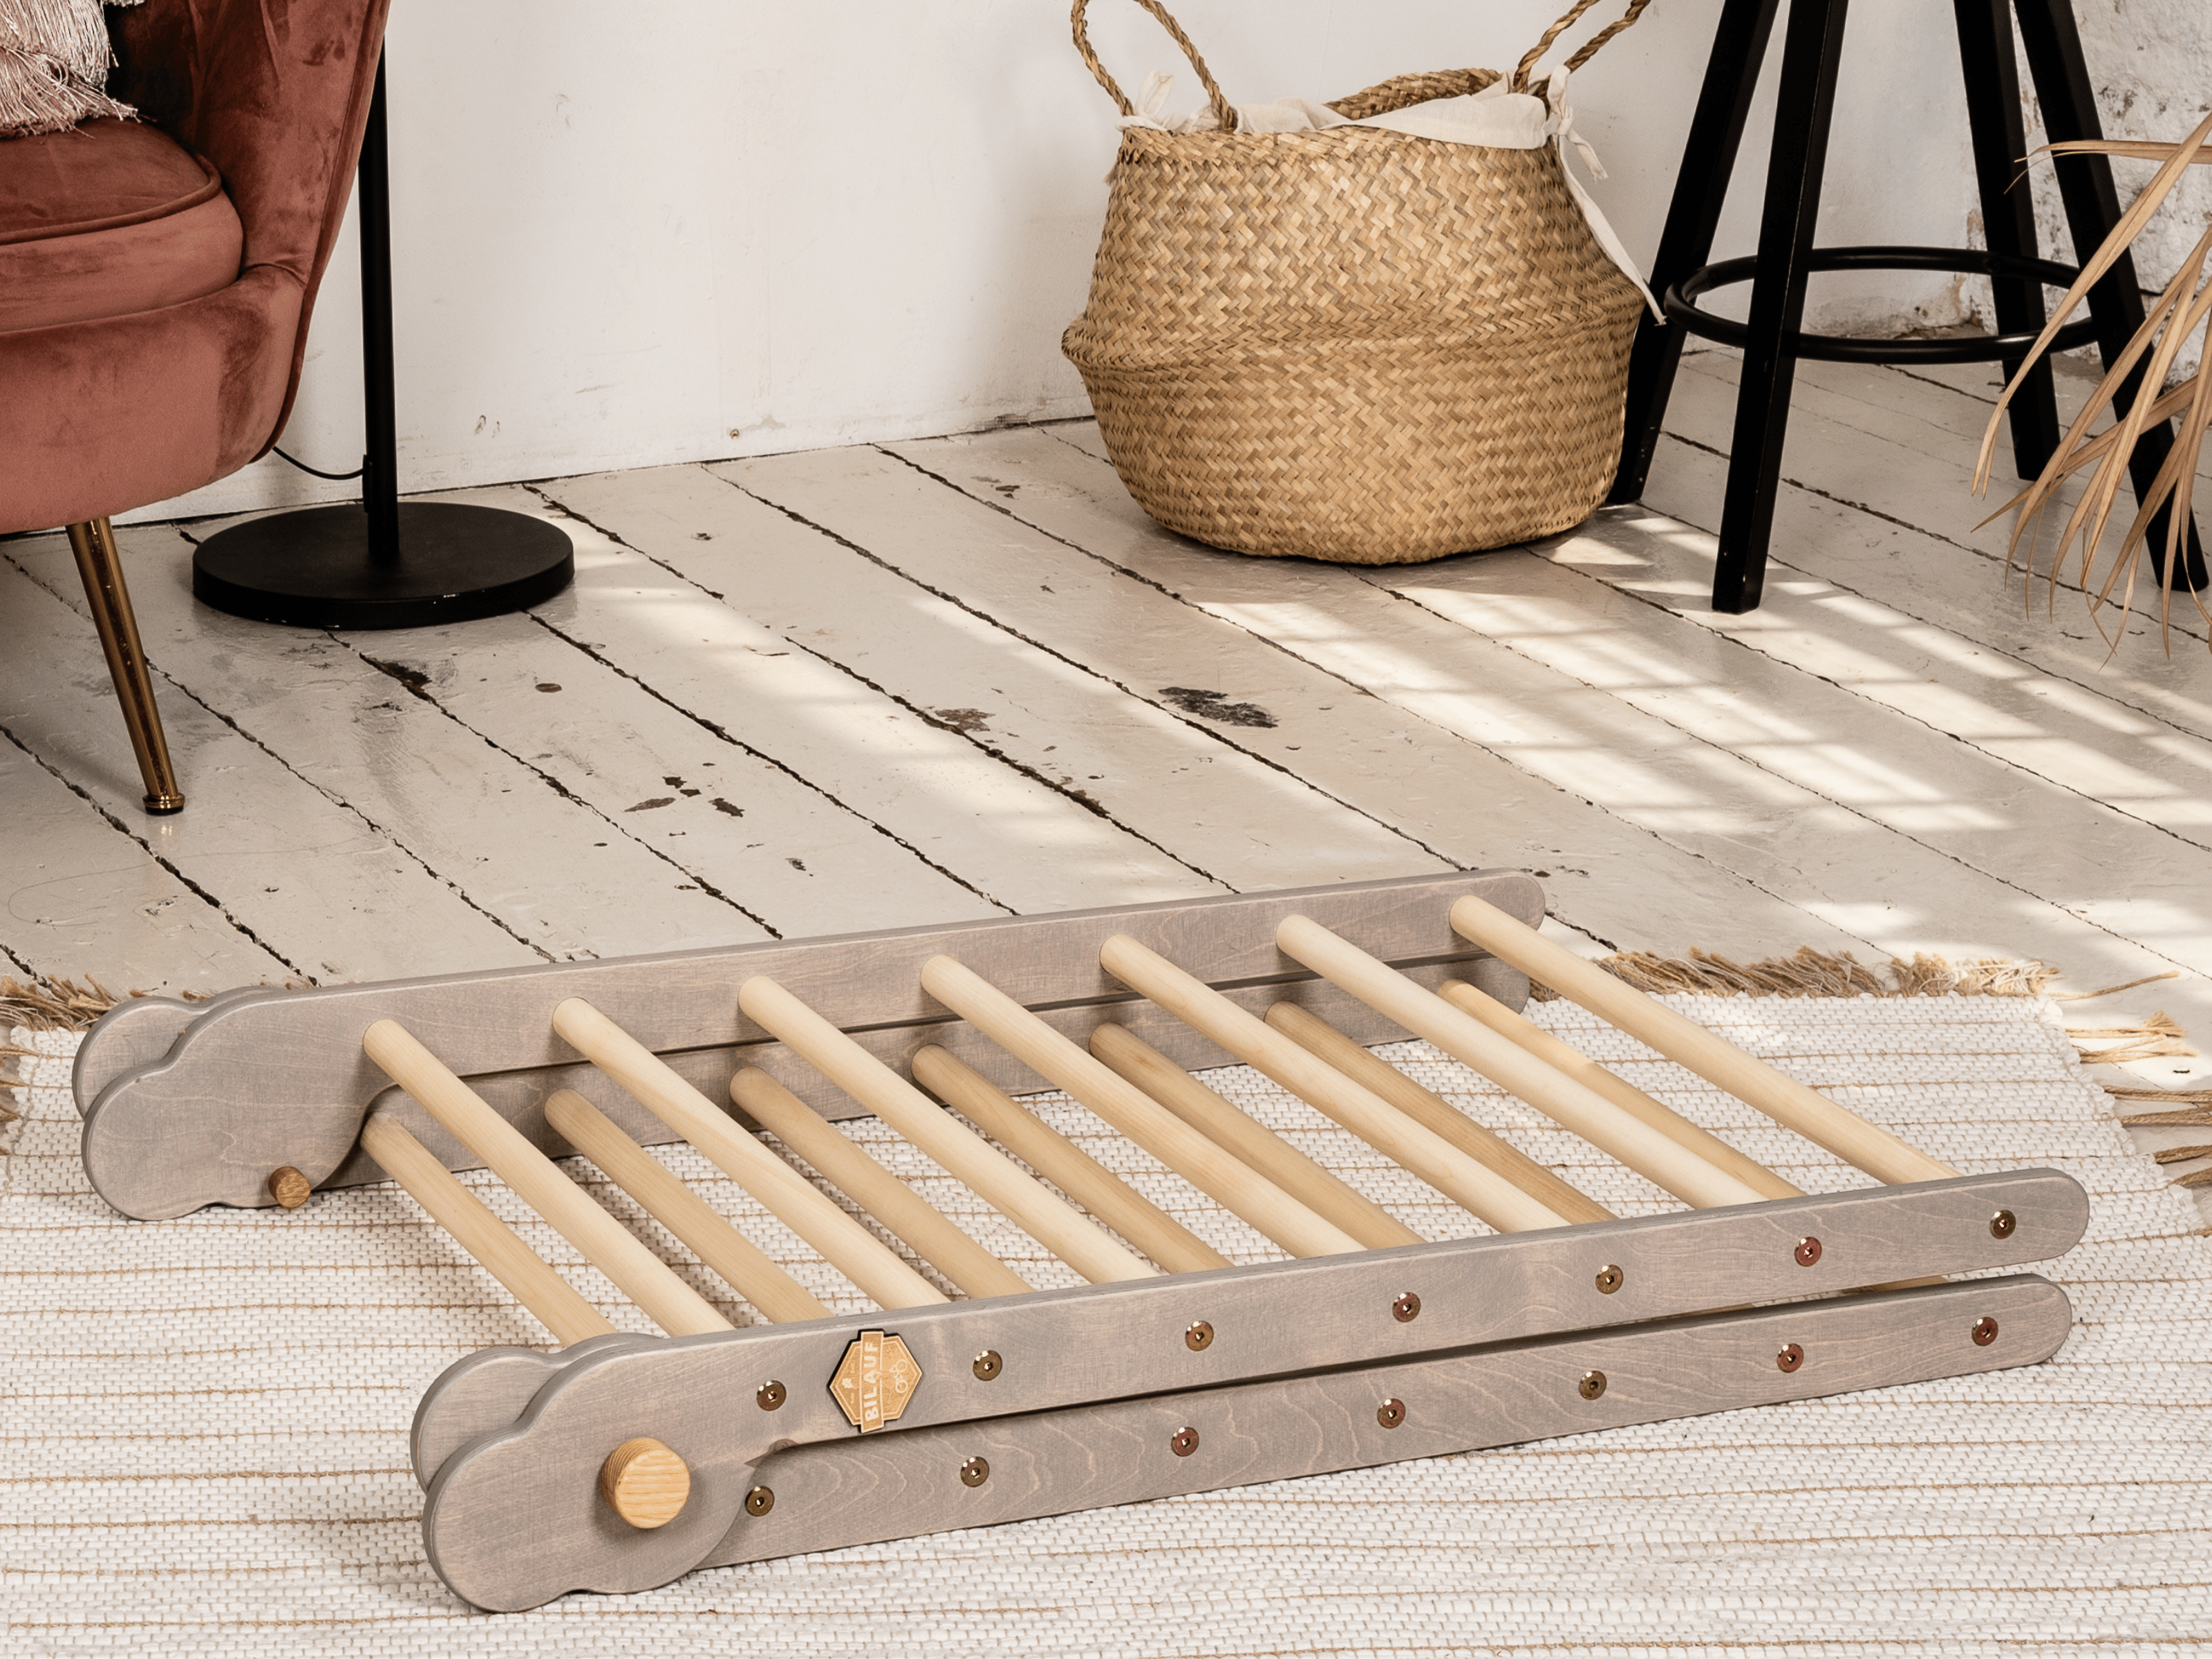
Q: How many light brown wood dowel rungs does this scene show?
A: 14